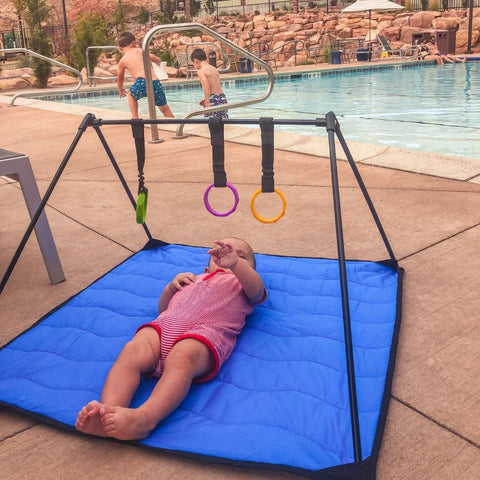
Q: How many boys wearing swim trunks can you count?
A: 2